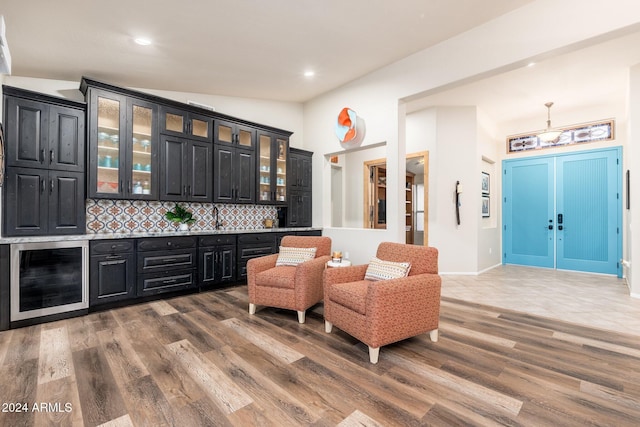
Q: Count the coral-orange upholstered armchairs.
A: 2